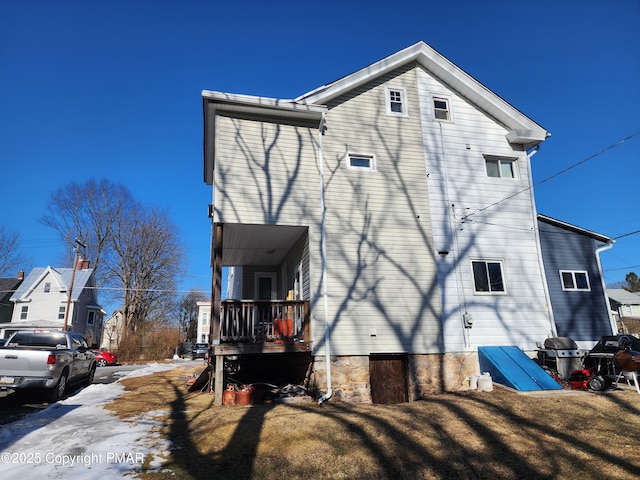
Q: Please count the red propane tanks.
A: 2